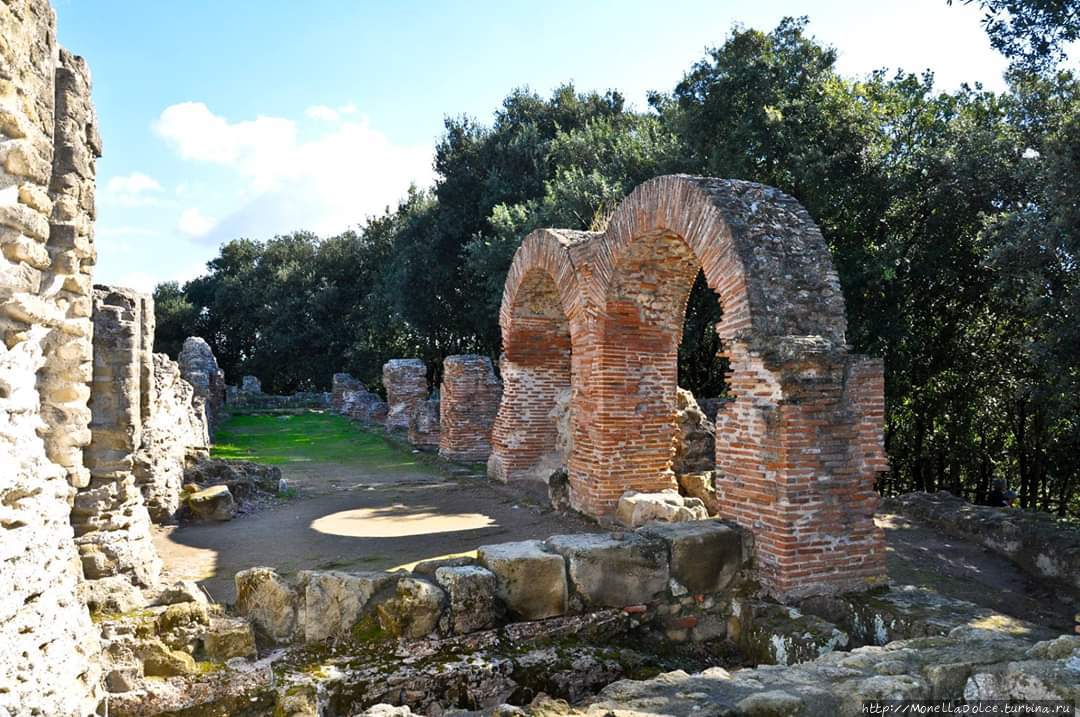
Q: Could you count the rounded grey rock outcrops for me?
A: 0